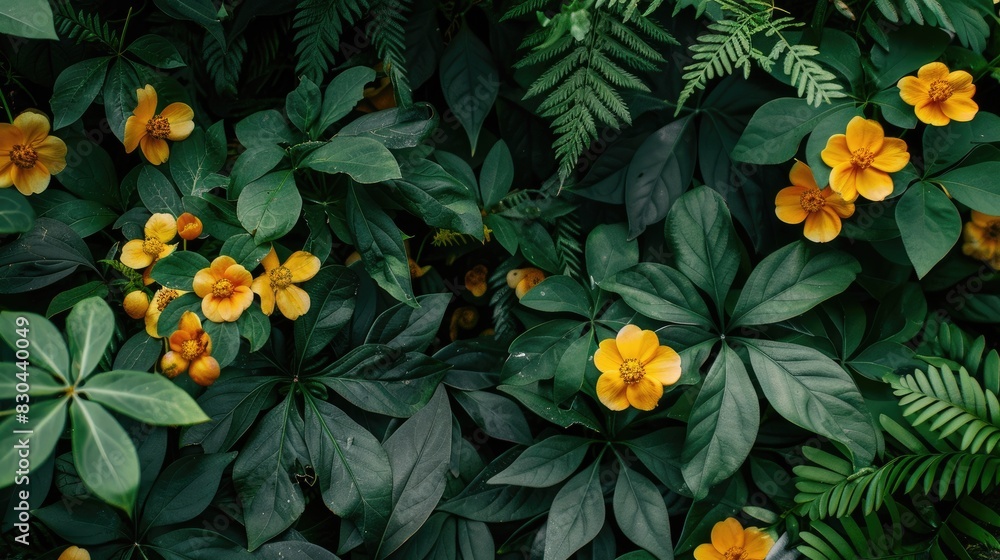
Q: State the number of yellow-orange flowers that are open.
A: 13